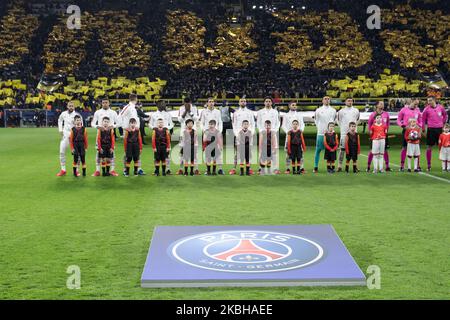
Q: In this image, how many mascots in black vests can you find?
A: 11